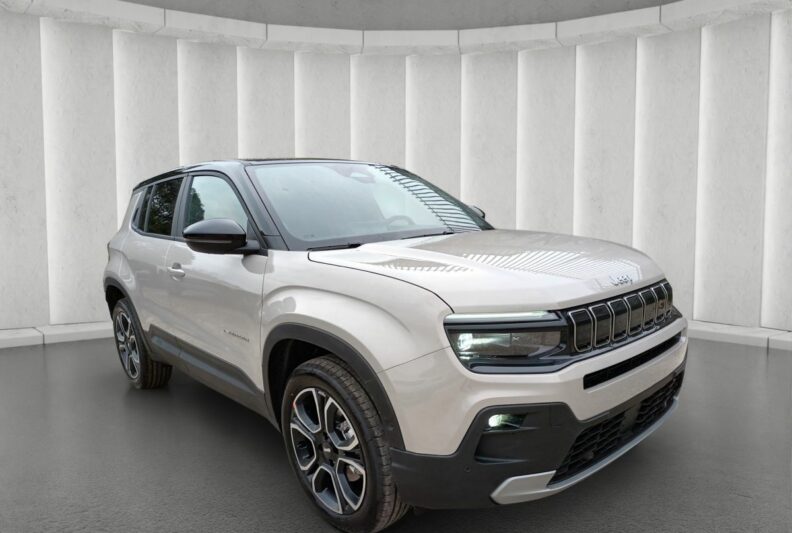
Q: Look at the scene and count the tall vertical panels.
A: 14